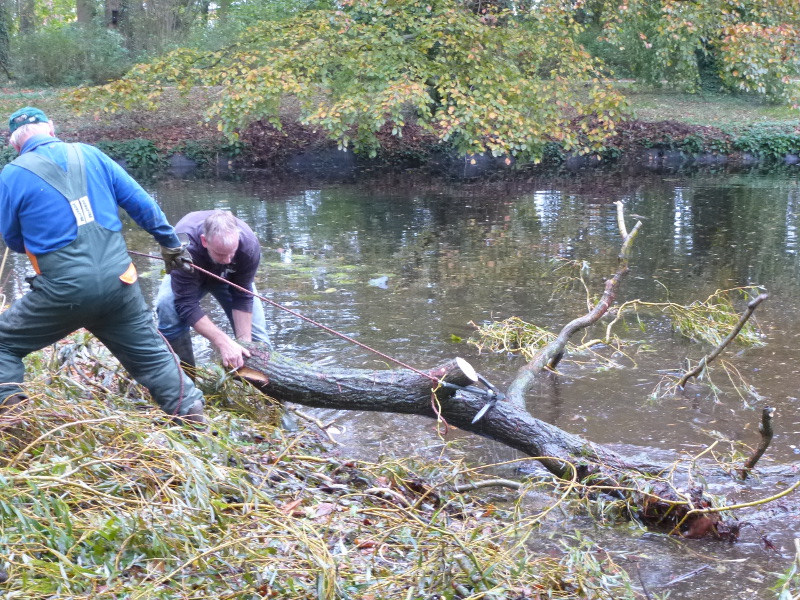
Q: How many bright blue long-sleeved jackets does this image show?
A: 1